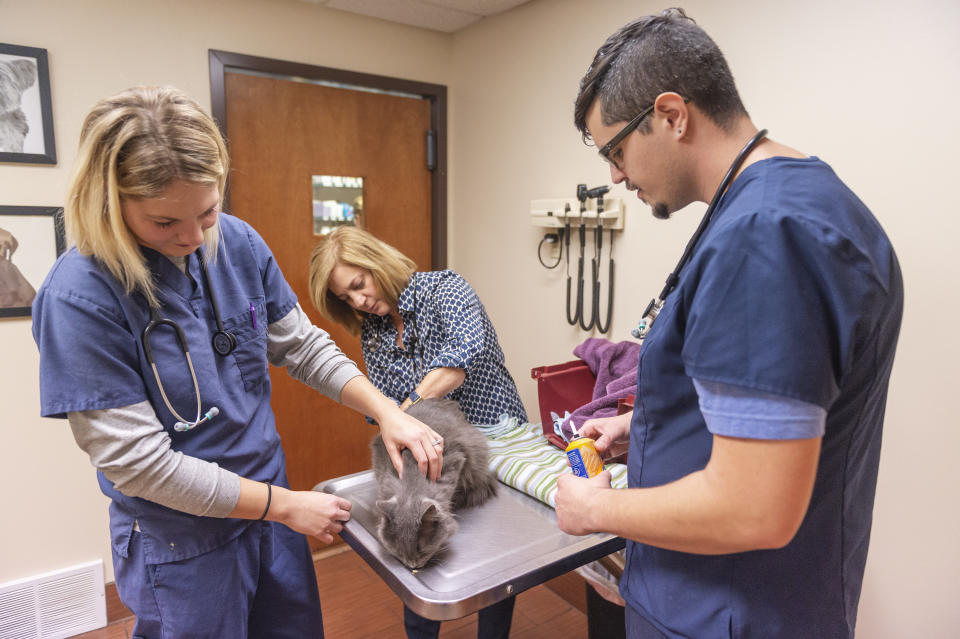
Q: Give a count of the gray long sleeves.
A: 2